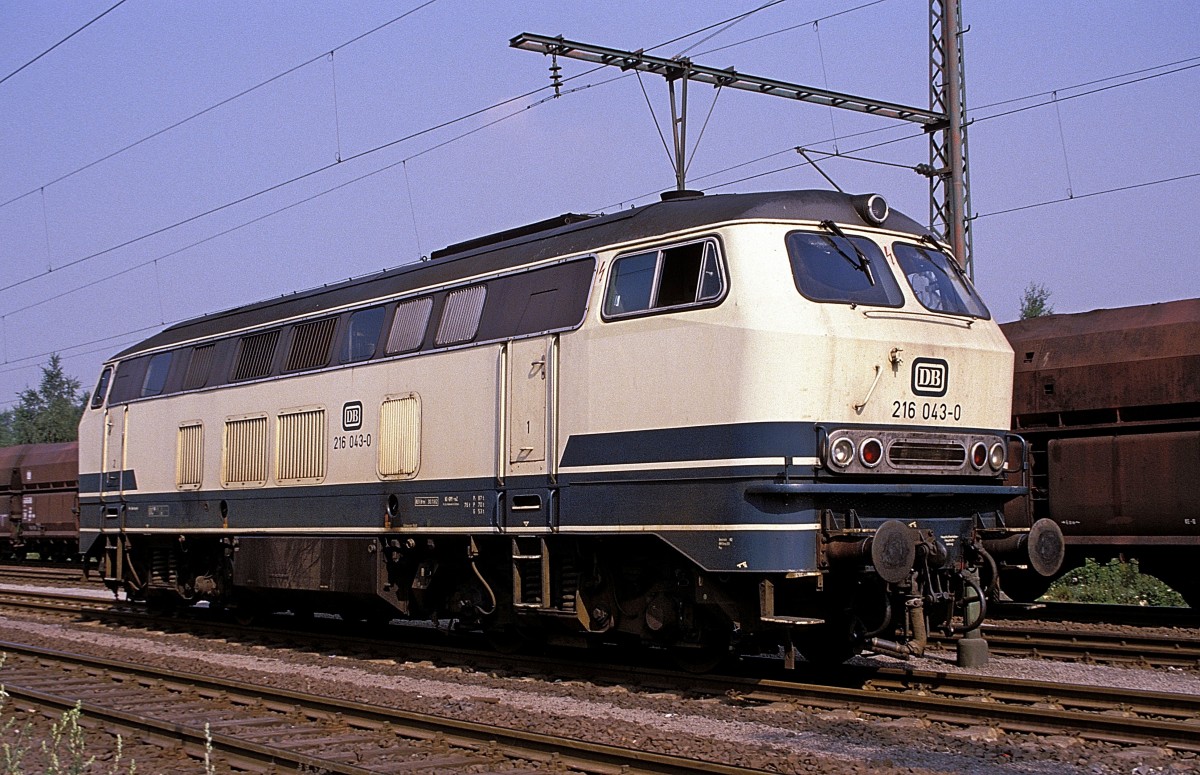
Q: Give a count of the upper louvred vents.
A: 5